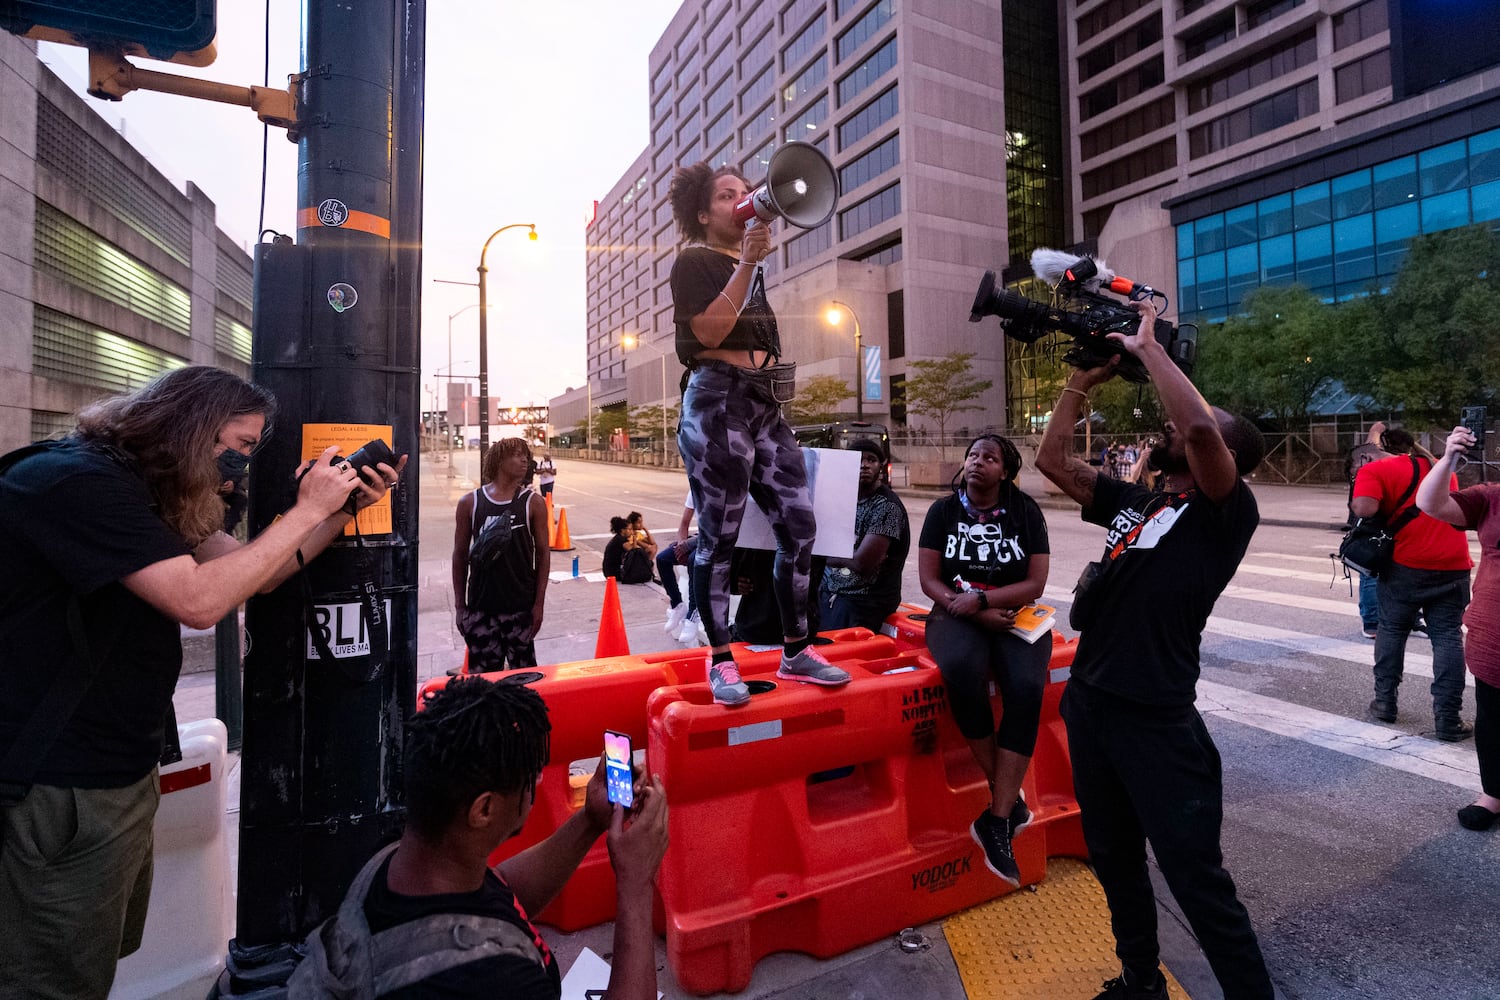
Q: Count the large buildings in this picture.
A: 3